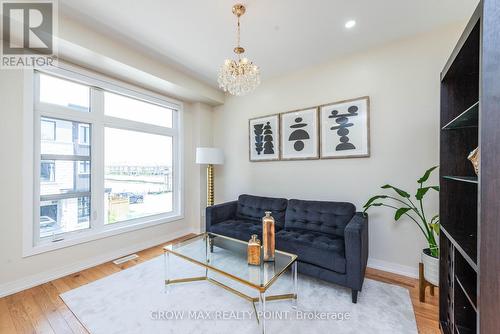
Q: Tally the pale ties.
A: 0